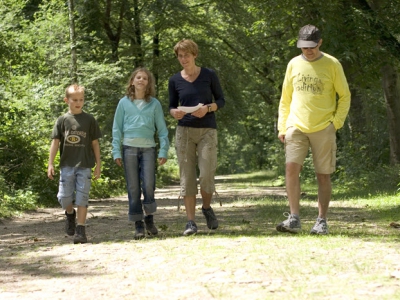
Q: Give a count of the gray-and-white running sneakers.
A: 2